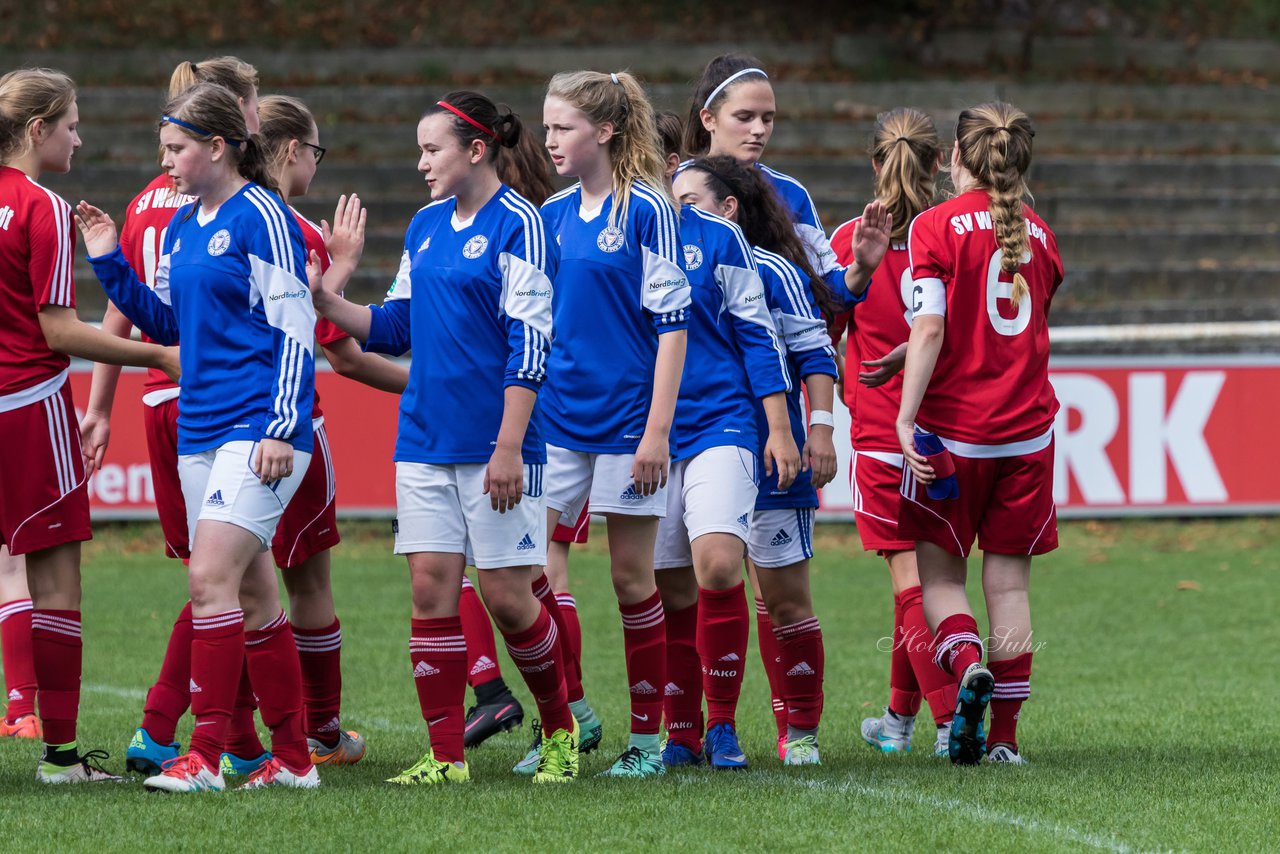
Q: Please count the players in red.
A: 5